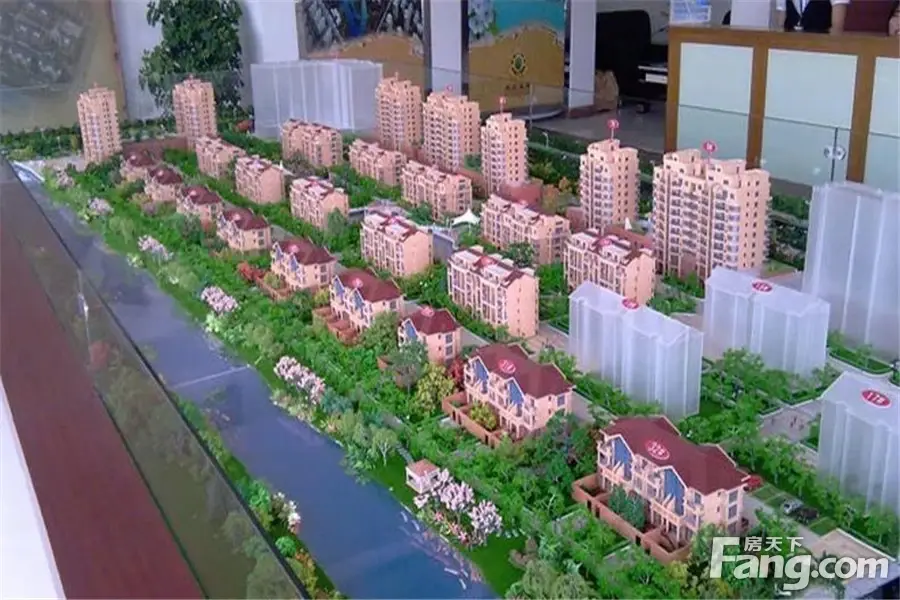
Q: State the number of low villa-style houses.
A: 9